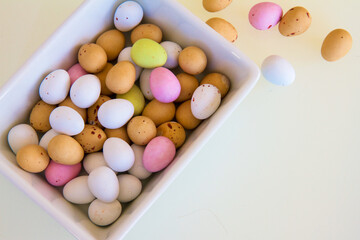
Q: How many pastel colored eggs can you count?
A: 7